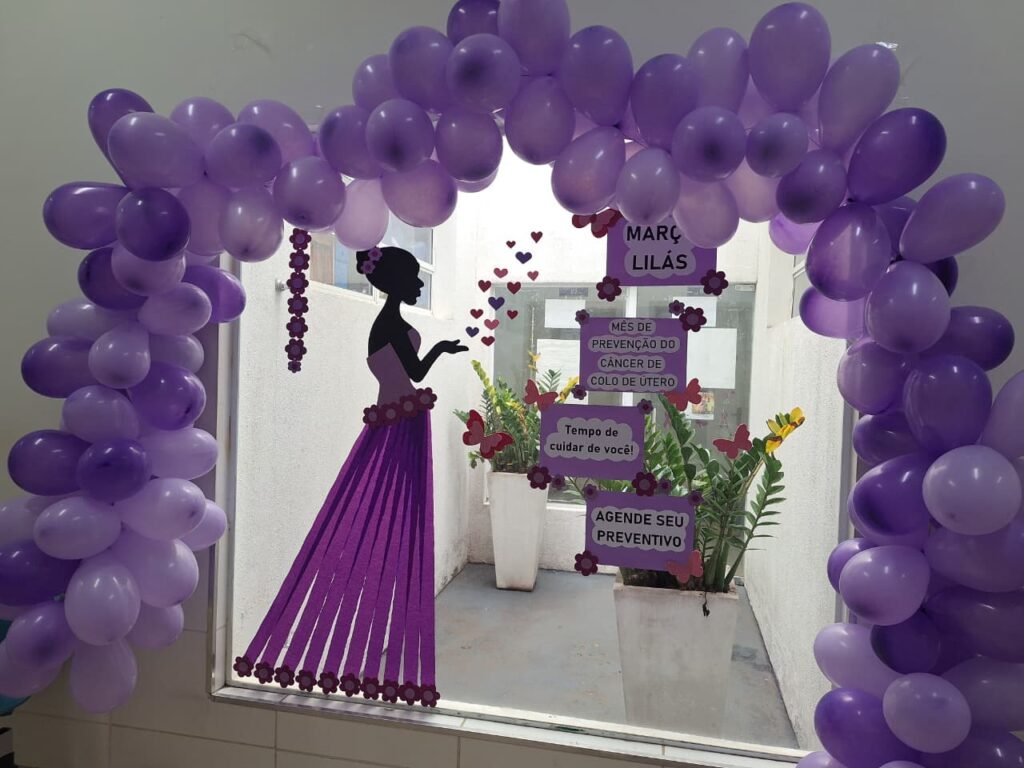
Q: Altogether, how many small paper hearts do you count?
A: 13